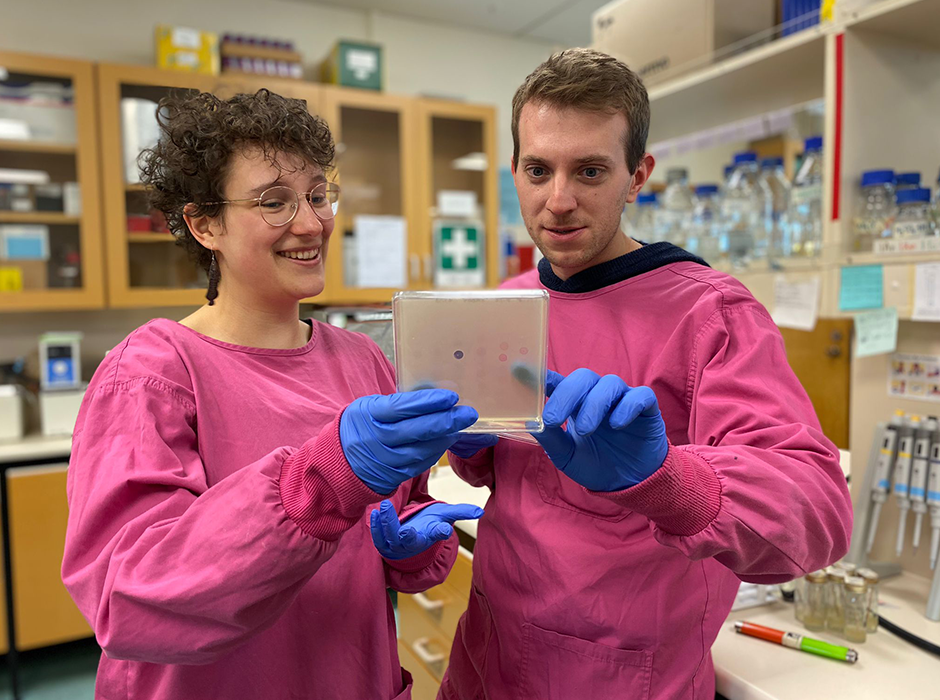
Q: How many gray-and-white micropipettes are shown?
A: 4